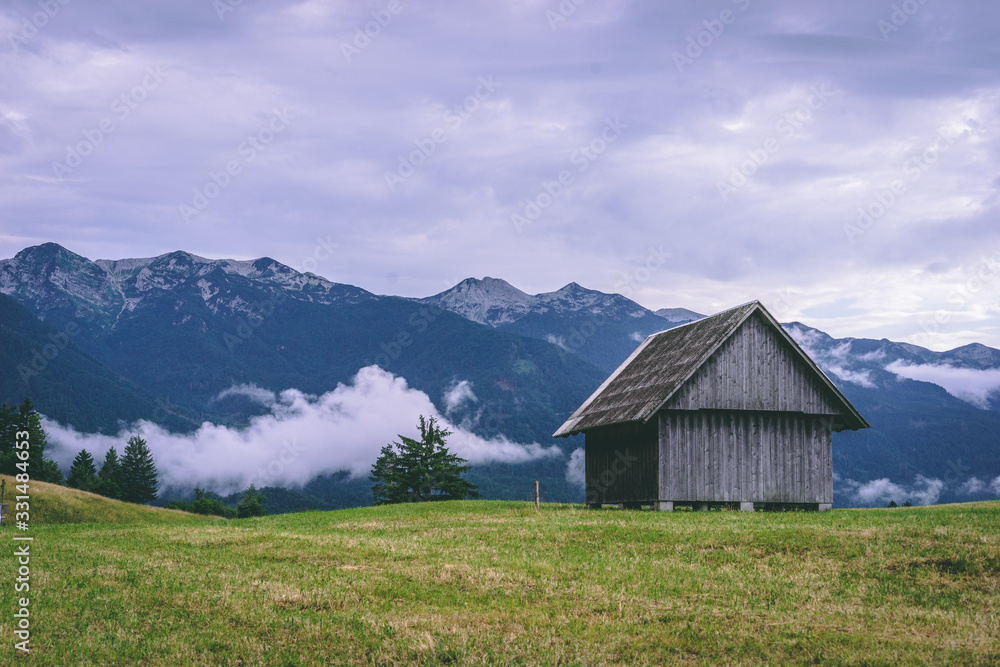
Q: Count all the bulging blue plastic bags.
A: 0